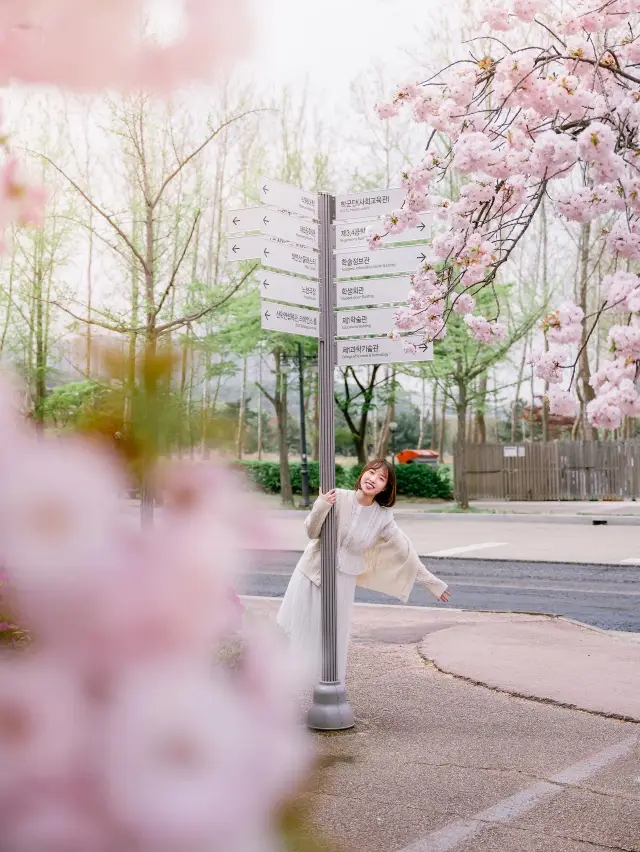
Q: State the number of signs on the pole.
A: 13